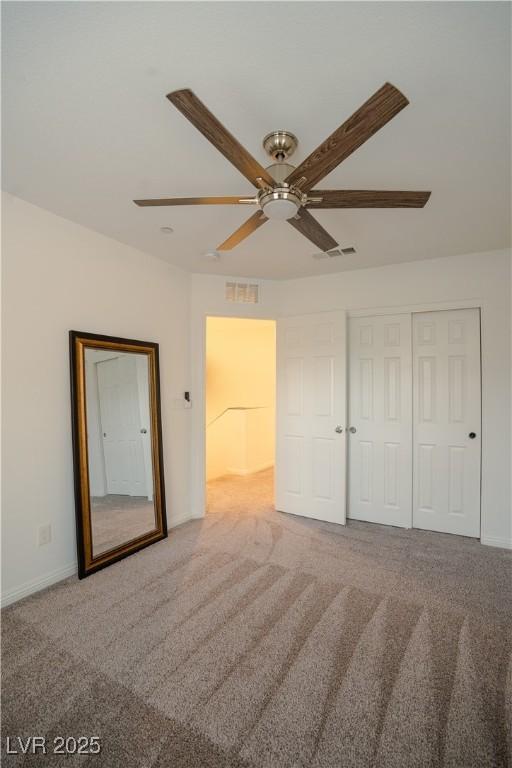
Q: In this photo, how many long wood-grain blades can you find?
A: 6